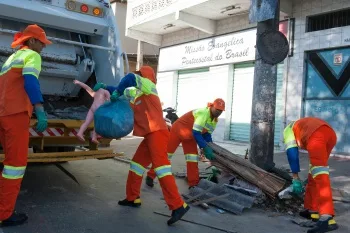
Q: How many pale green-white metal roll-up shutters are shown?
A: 2